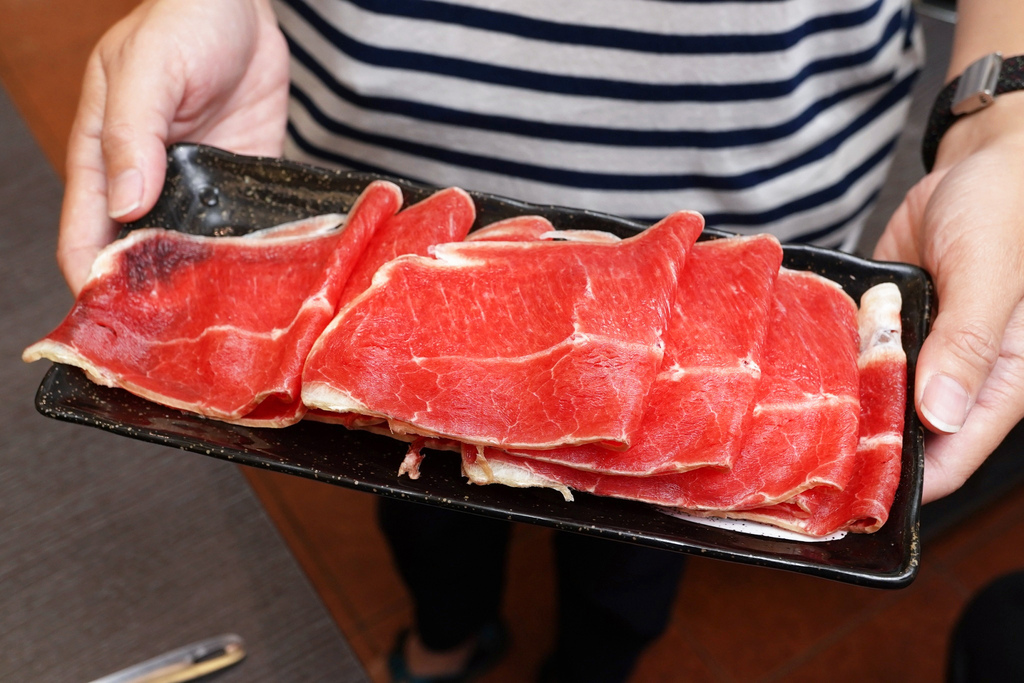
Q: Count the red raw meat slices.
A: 6